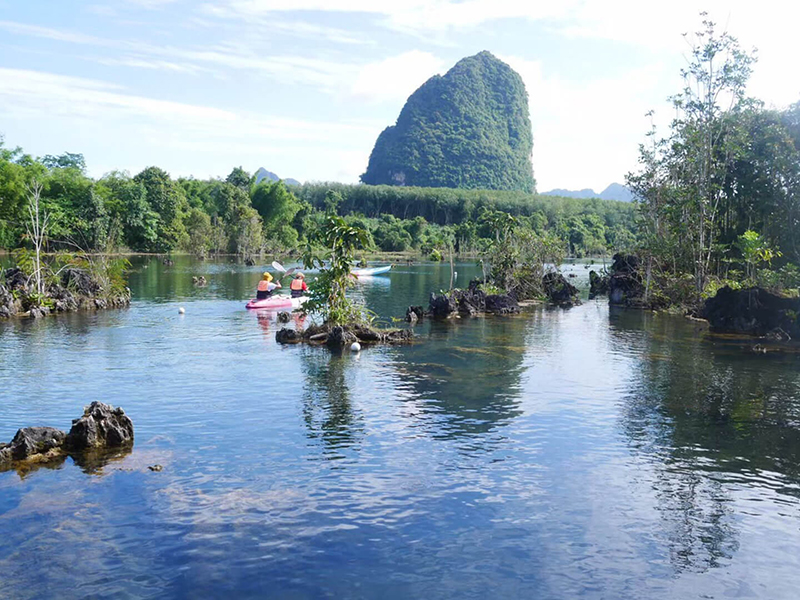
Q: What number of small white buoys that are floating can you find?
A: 2